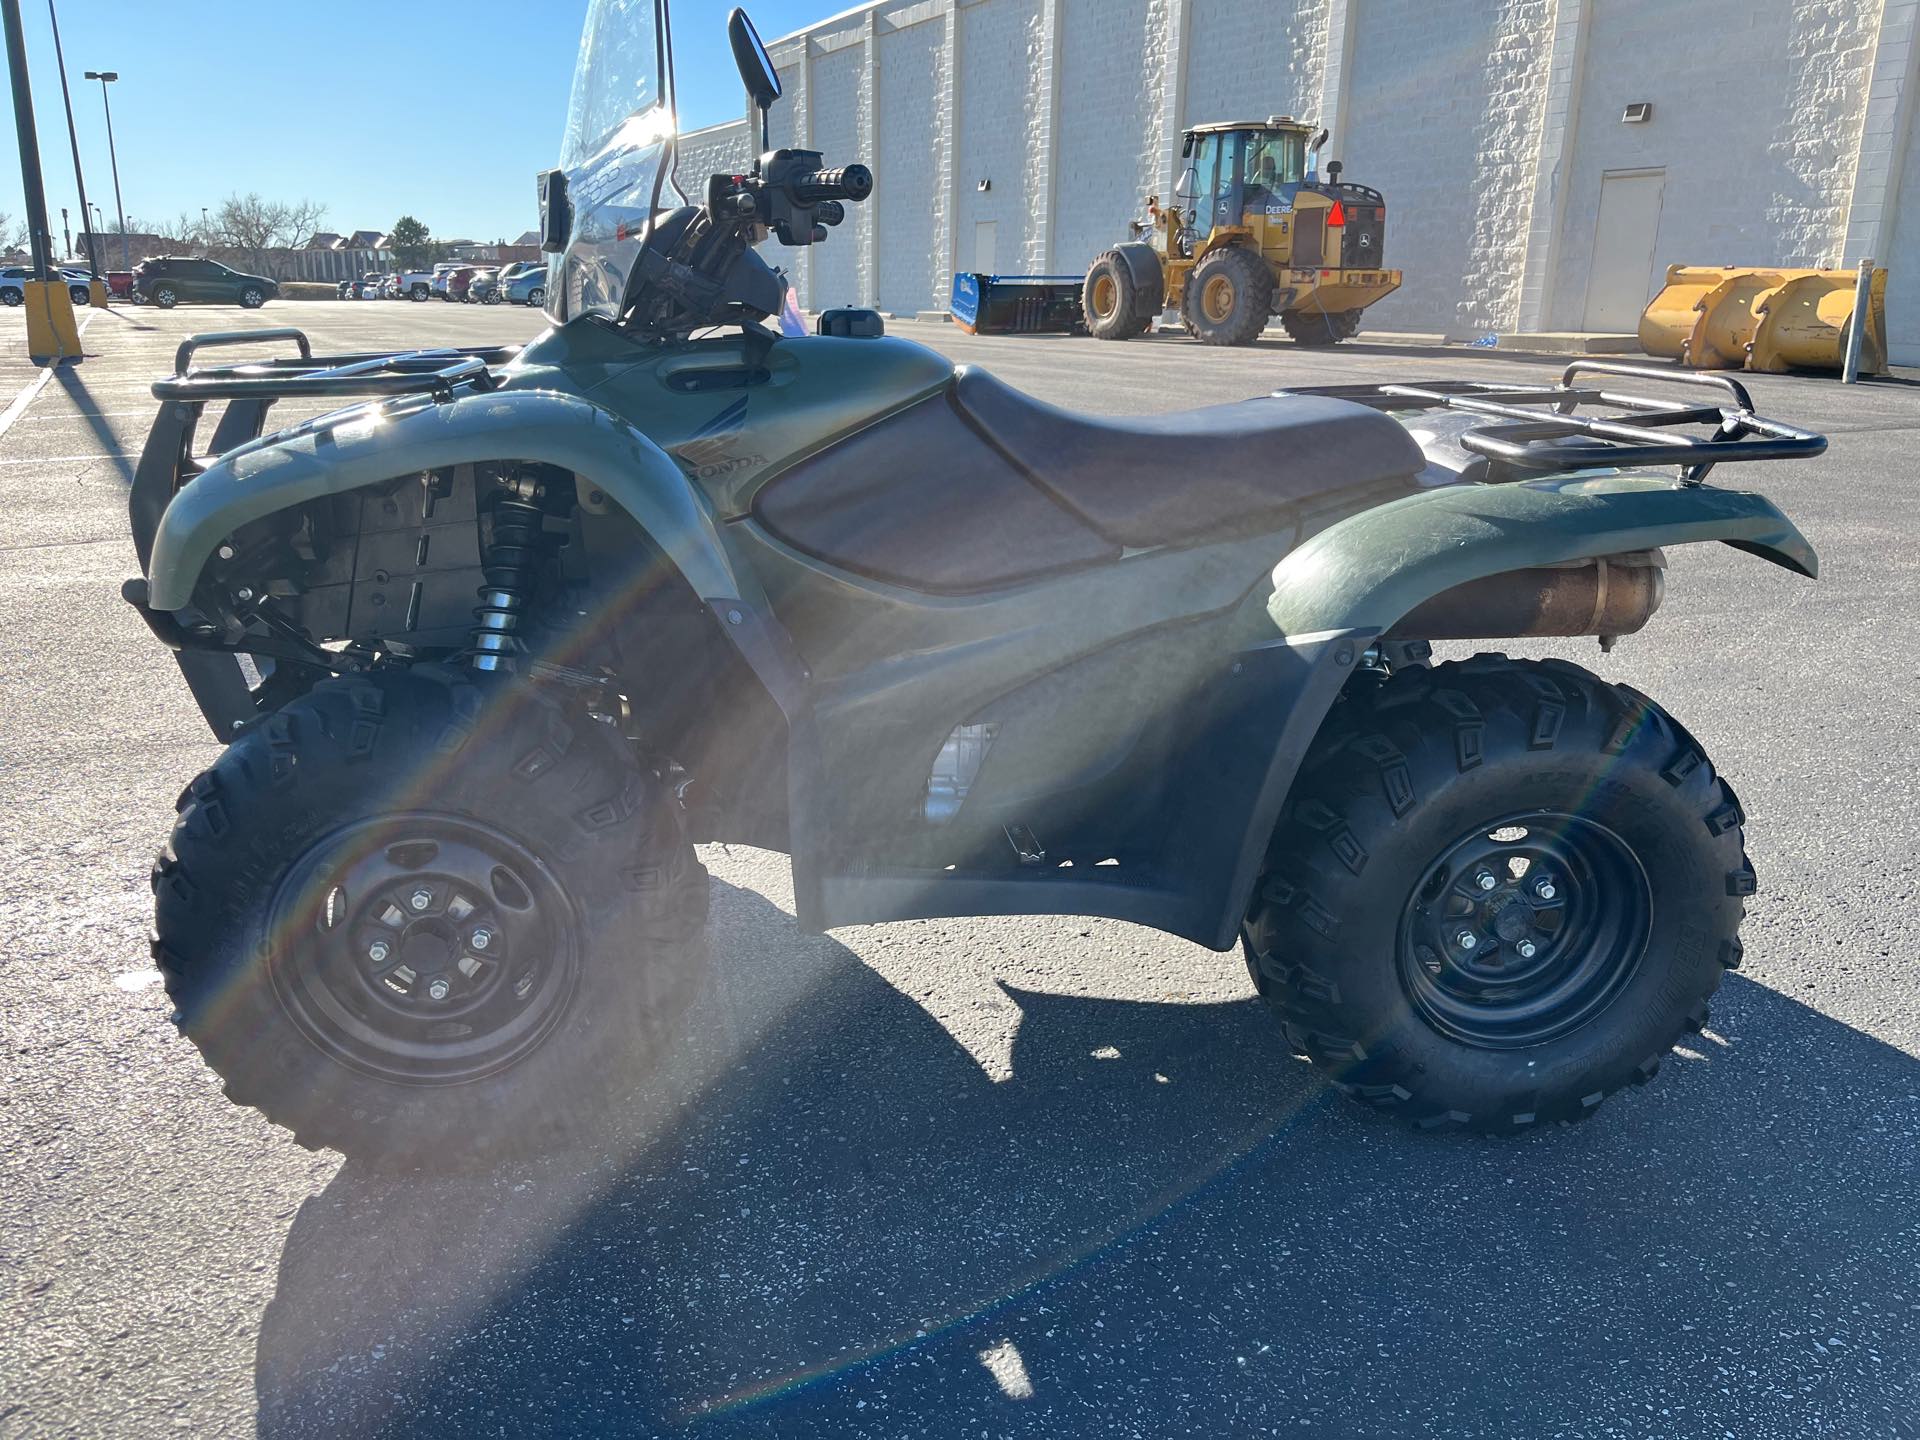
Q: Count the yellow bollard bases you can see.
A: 2